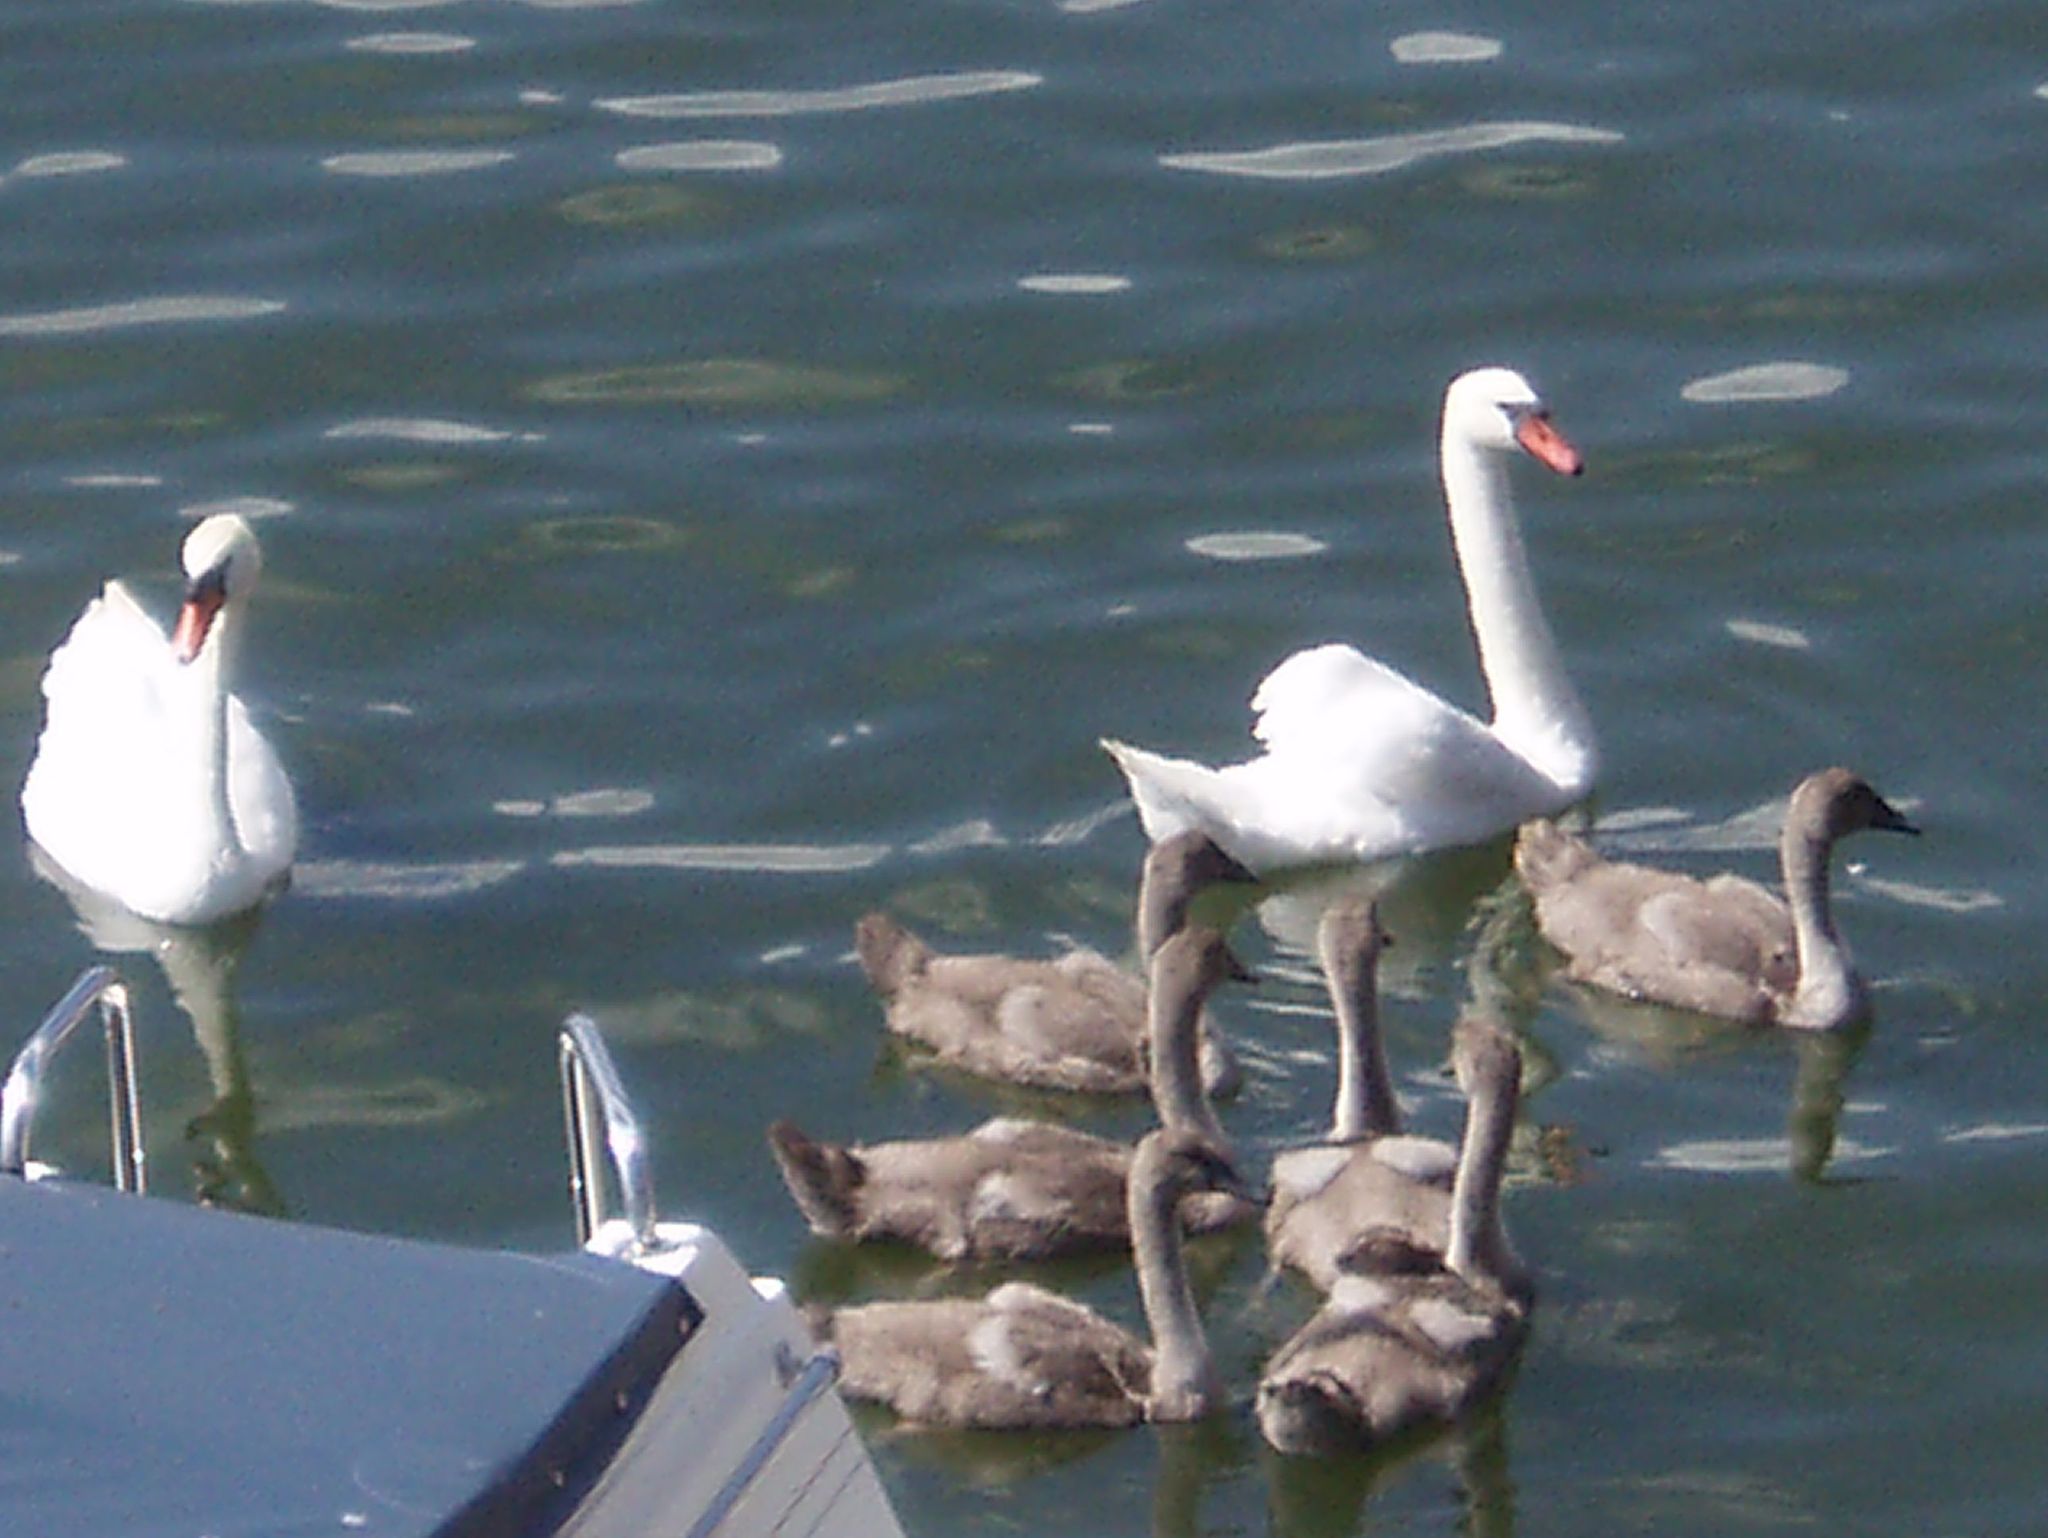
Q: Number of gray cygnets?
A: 6